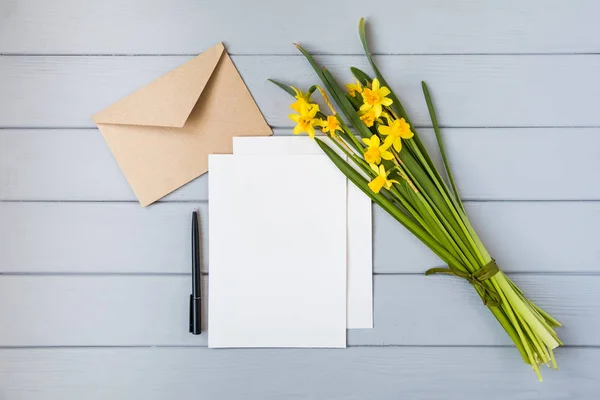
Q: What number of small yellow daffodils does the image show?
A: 9